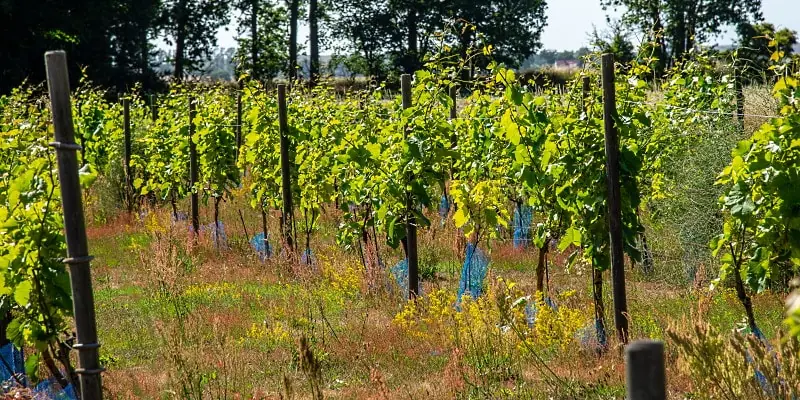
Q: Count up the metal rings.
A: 4